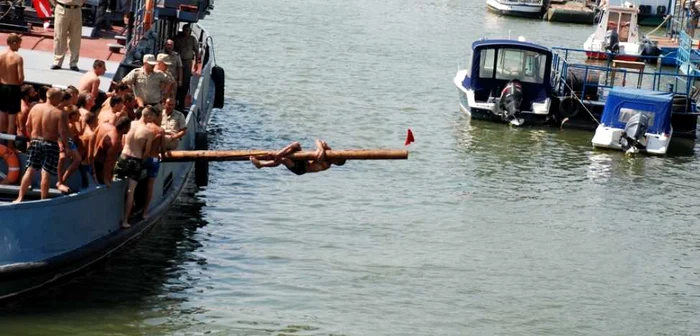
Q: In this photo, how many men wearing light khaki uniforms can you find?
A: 6